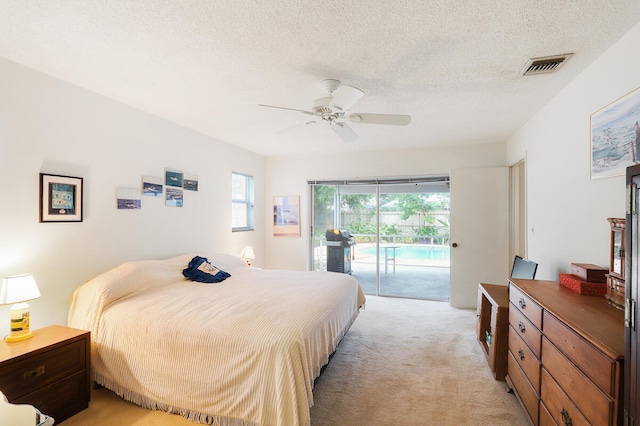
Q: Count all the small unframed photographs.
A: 5